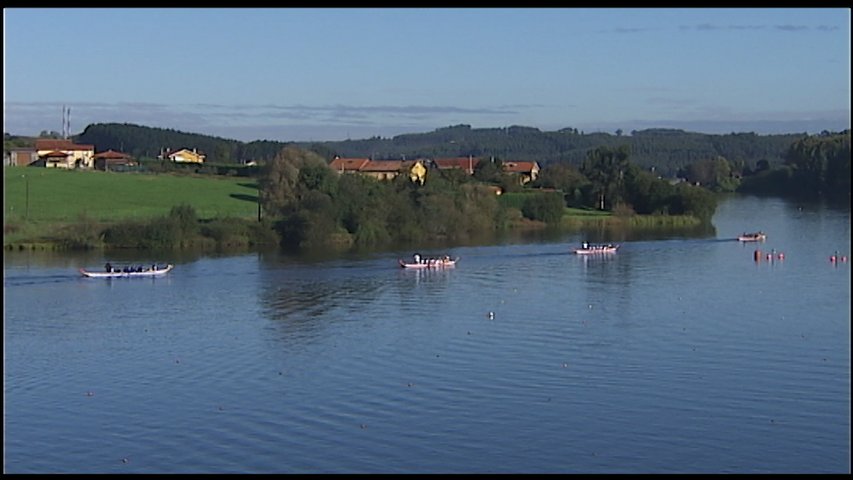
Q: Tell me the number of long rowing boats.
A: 4